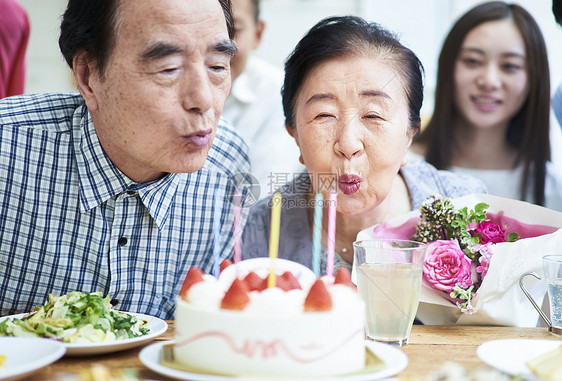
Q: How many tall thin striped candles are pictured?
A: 5